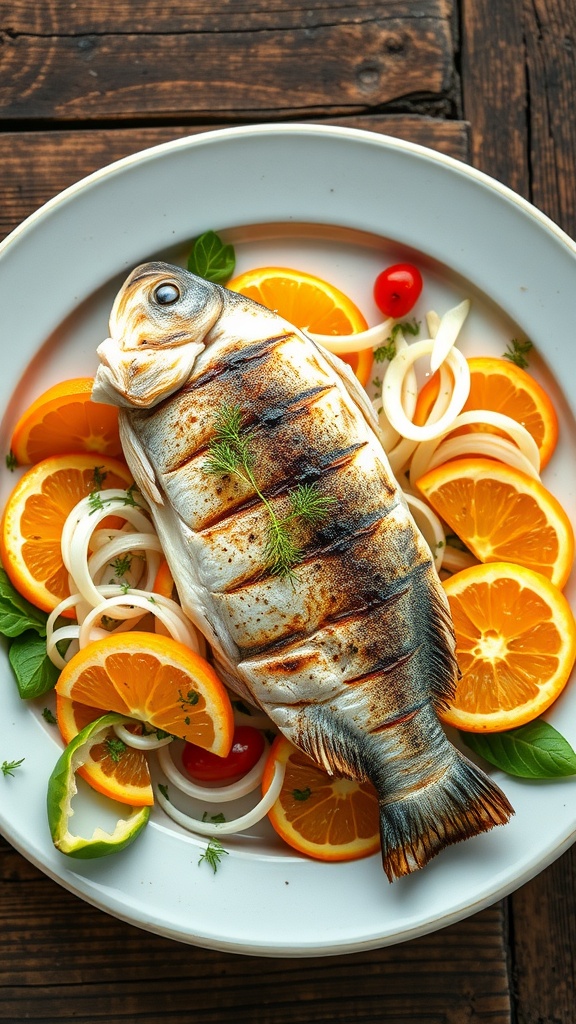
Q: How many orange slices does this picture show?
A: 9